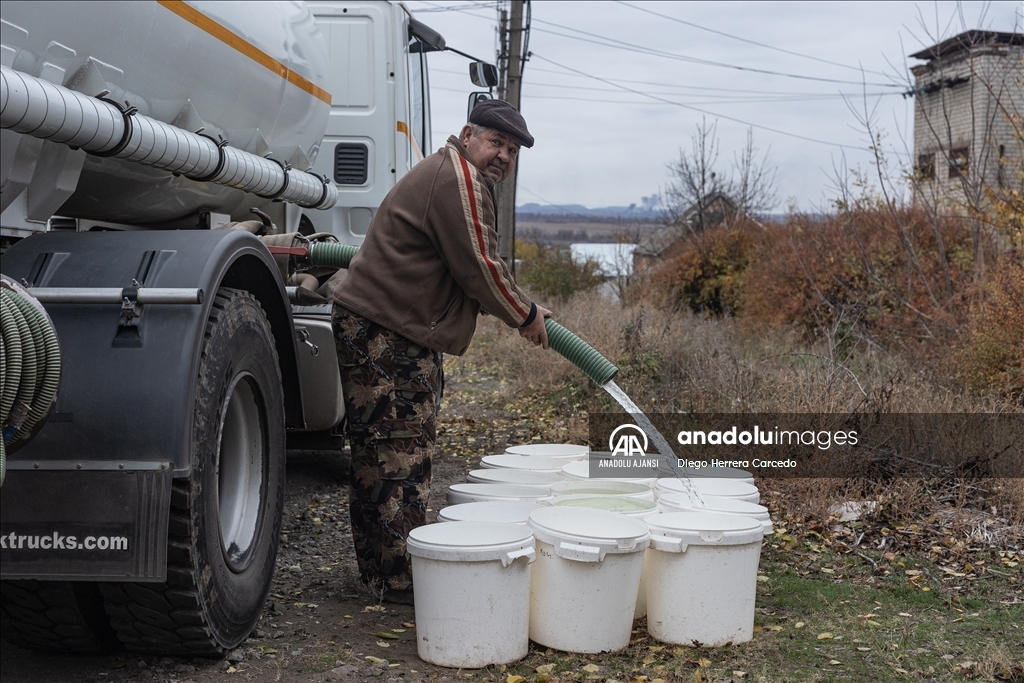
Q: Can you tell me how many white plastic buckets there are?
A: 15